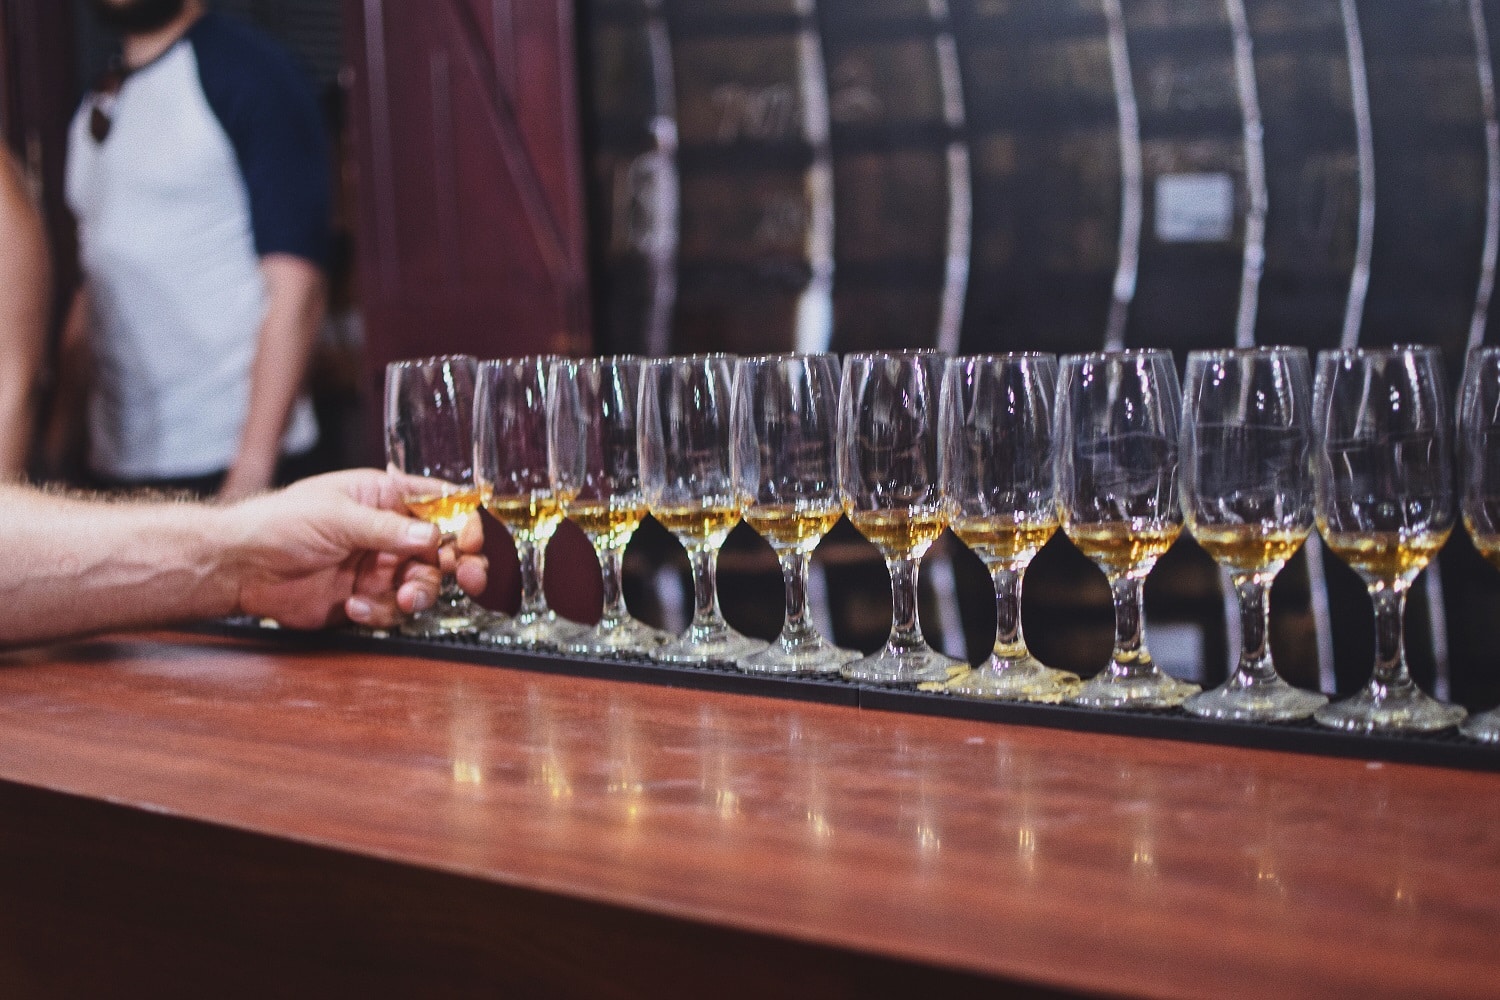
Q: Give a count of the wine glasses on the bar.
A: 11